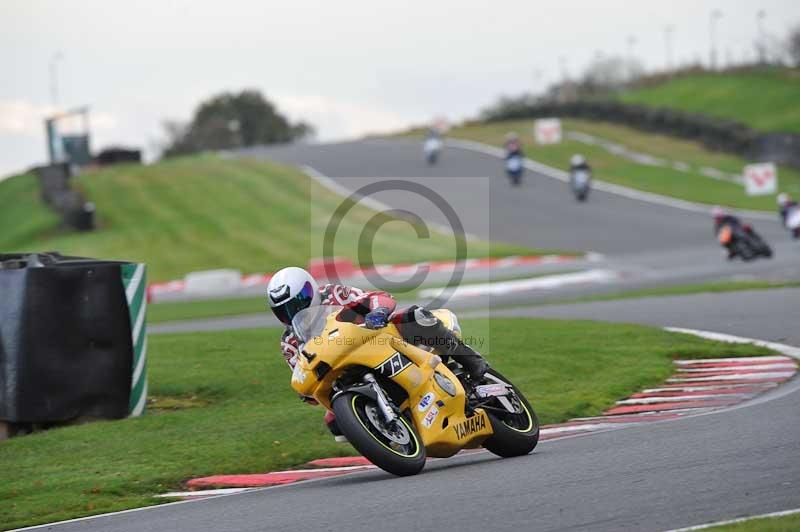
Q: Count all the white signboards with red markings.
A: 2